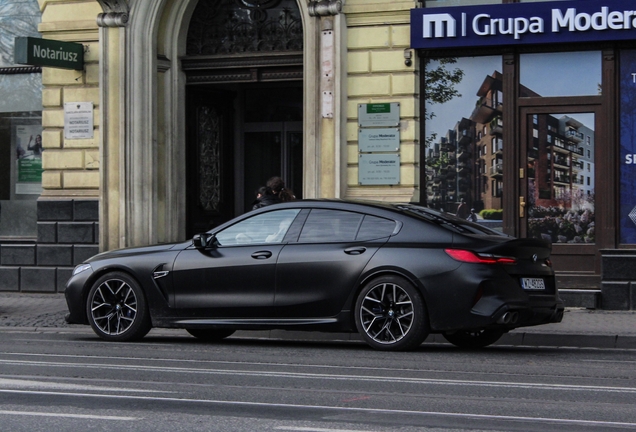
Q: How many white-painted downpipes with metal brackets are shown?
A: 0